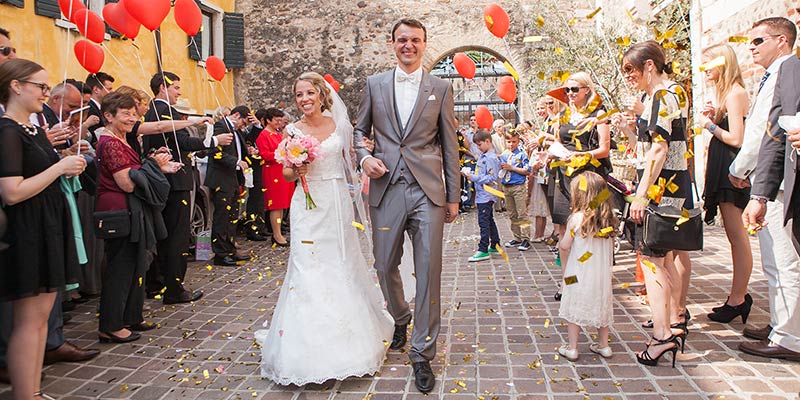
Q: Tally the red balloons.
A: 12